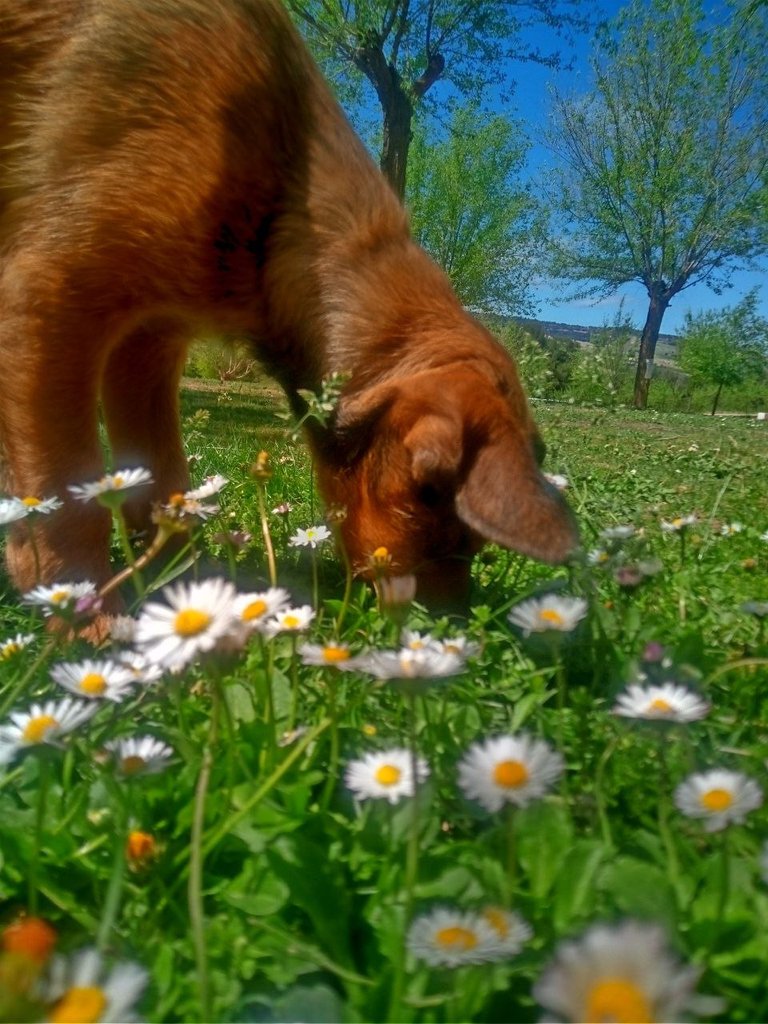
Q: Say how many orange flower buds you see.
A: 2